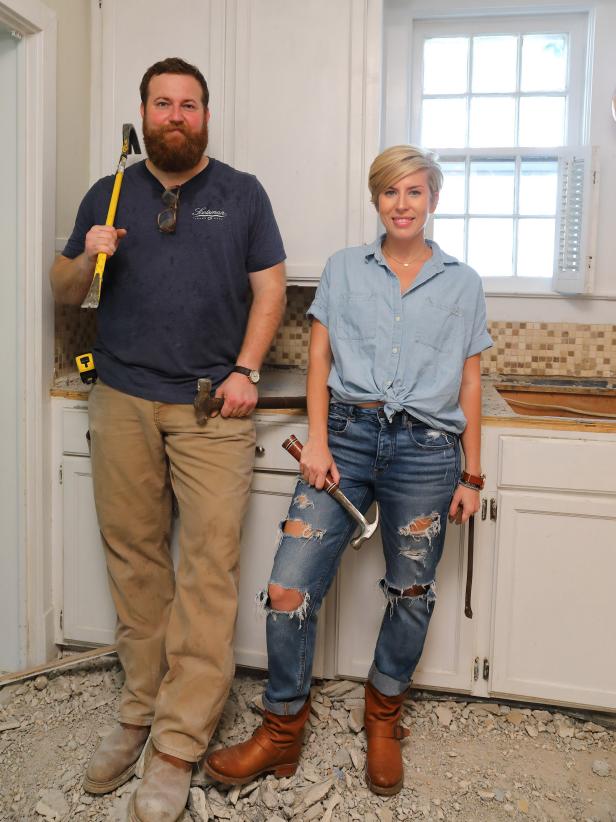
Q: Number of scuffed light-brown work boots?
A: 2